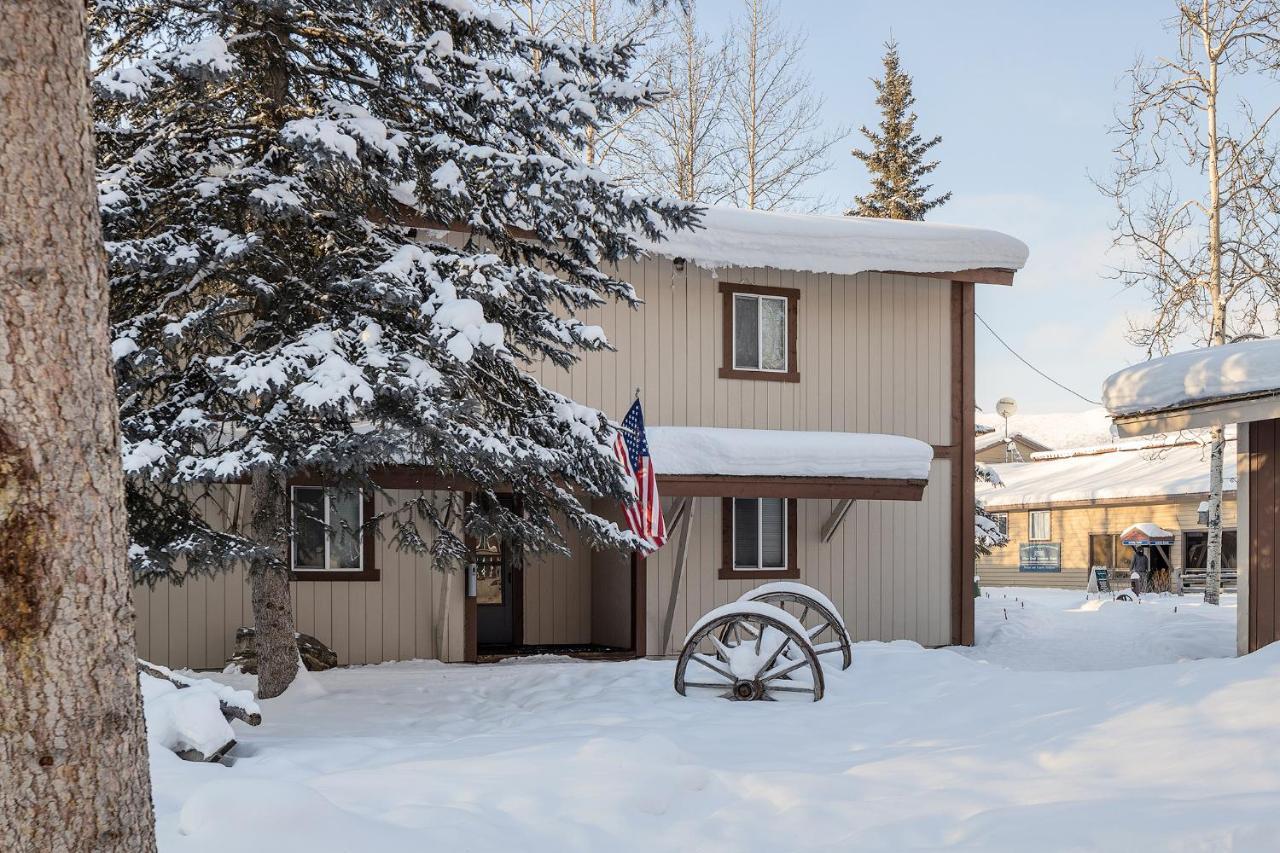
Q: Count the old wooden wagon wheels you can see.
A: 2